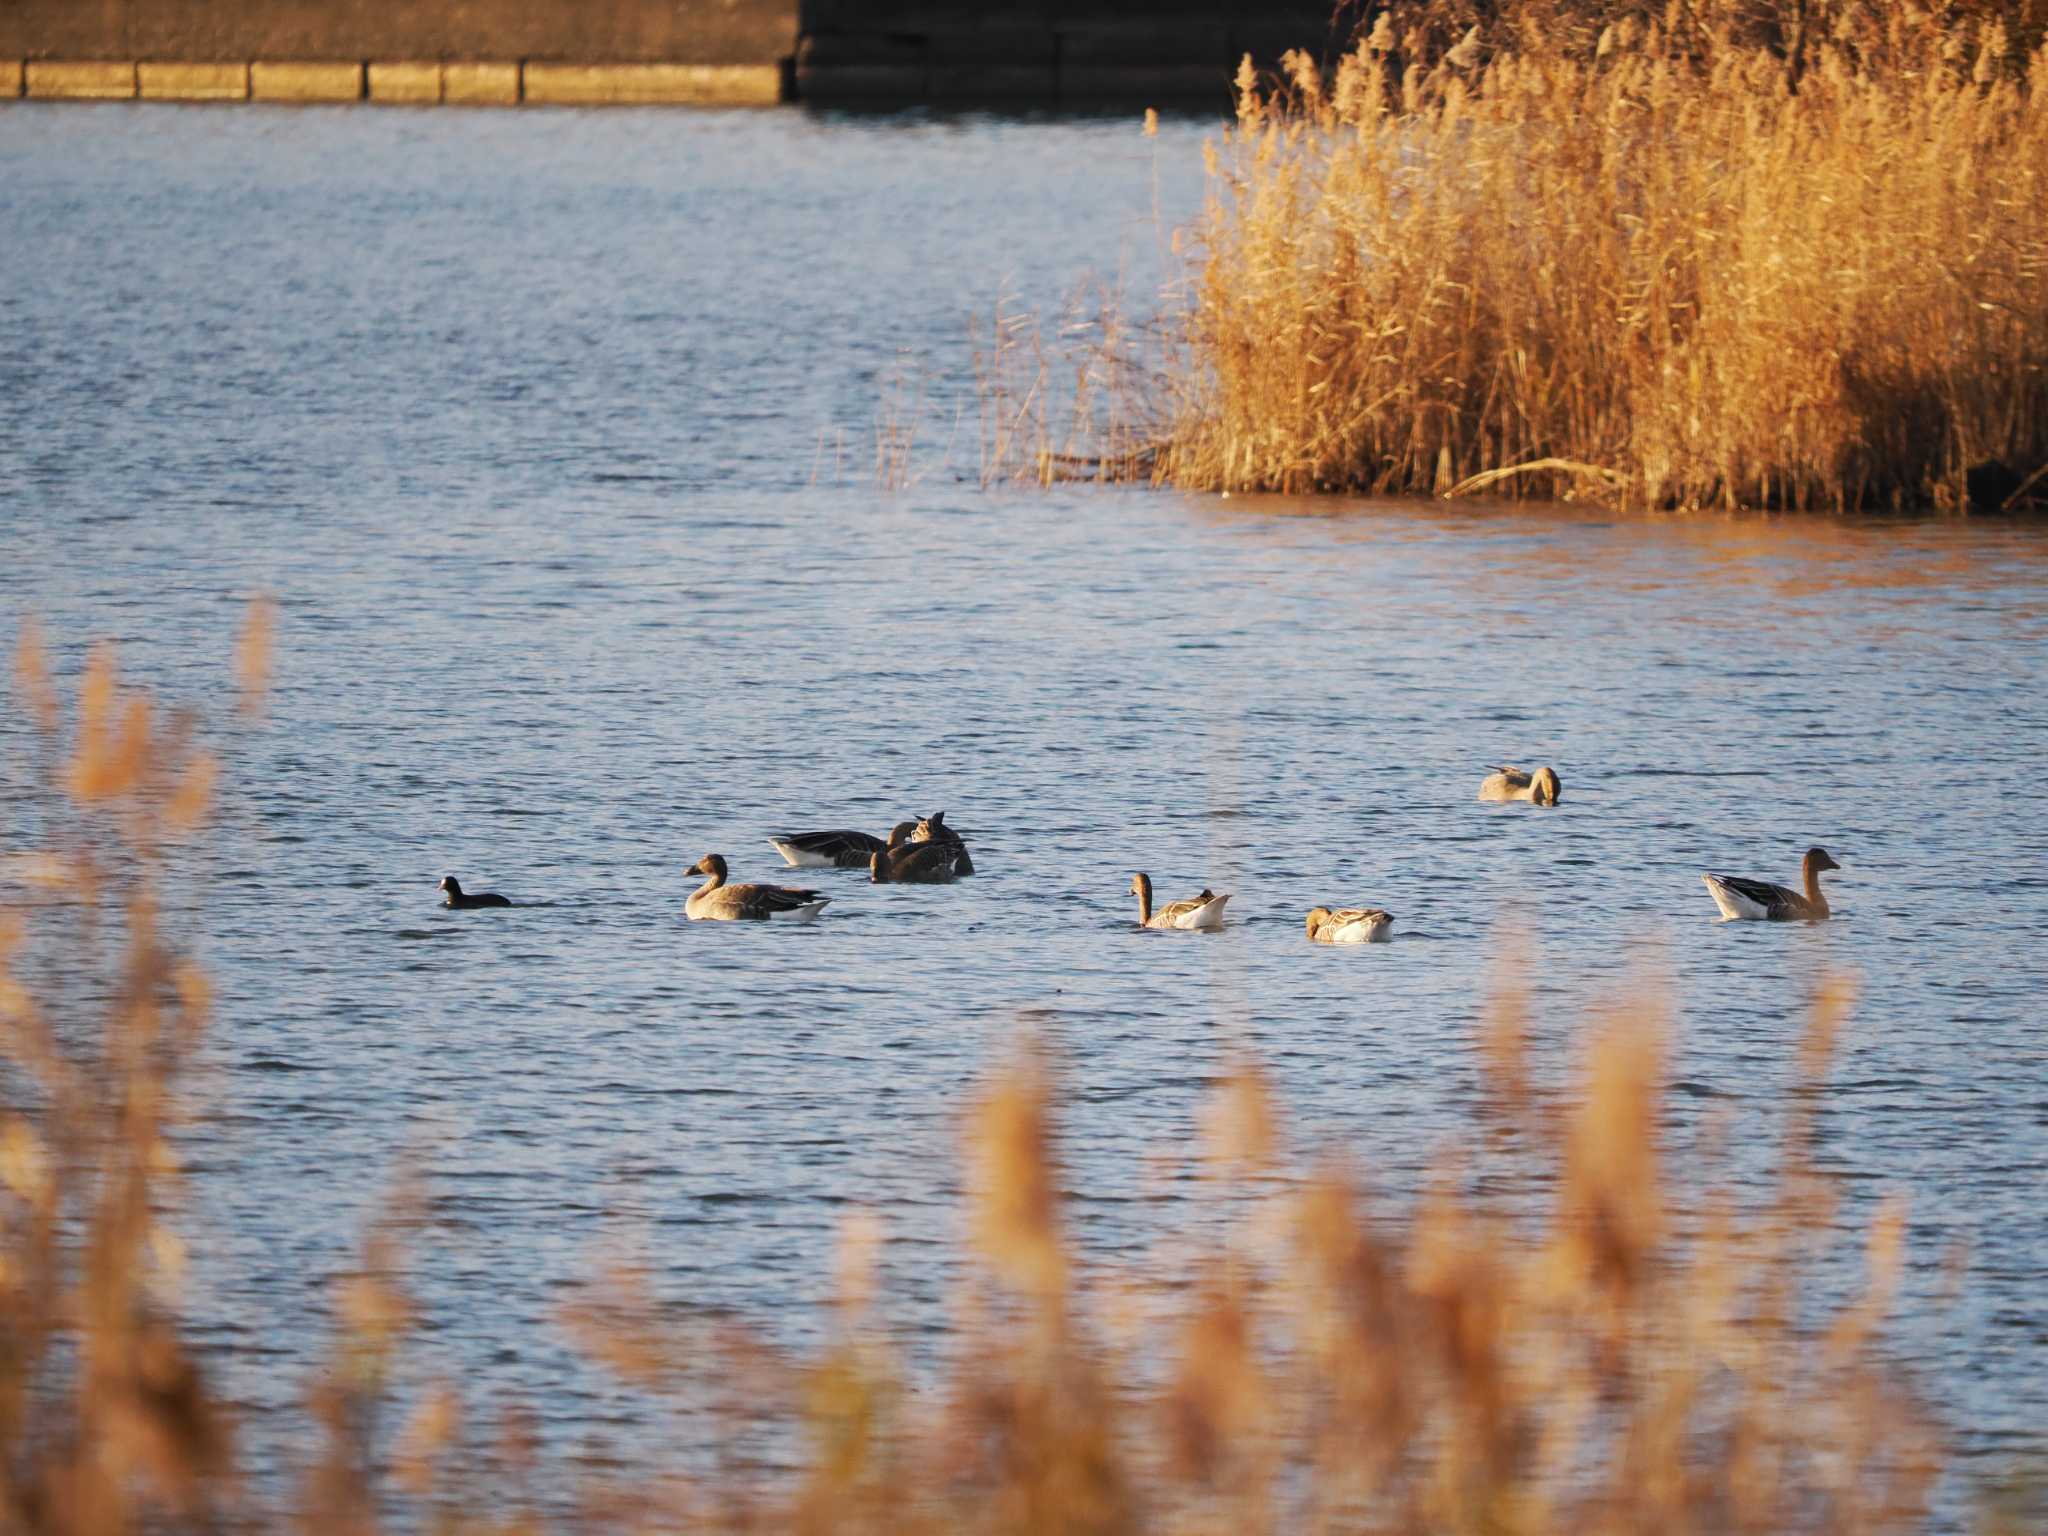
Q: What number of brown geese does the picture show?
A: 8